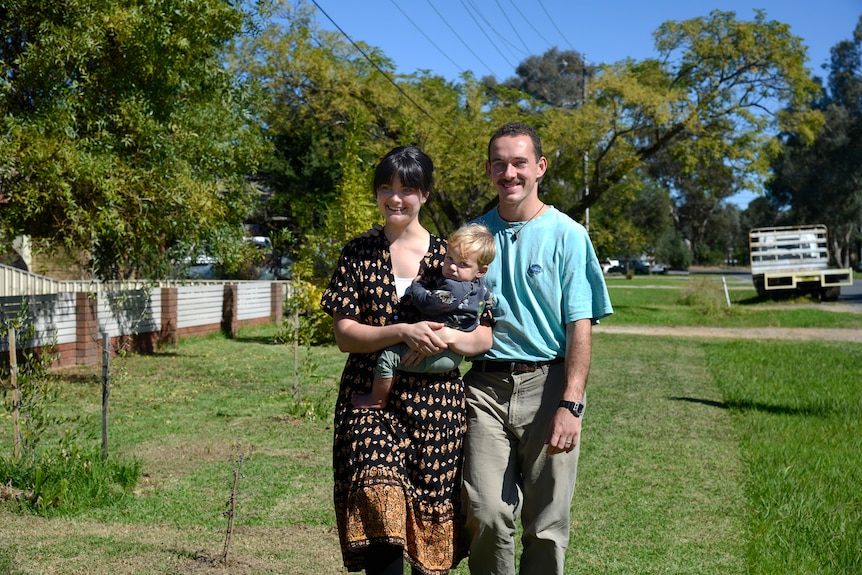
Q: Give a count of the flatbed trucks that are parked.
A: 1